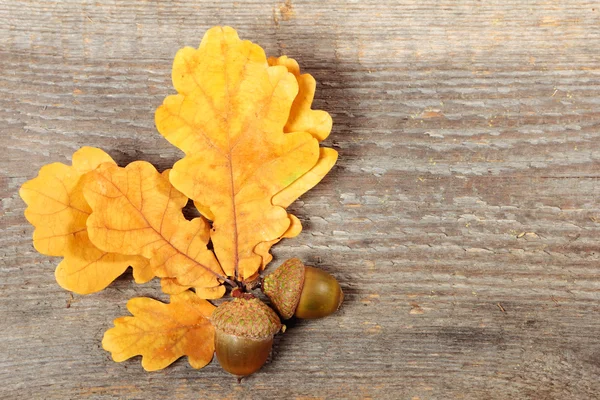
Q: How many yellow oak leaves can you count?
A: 5